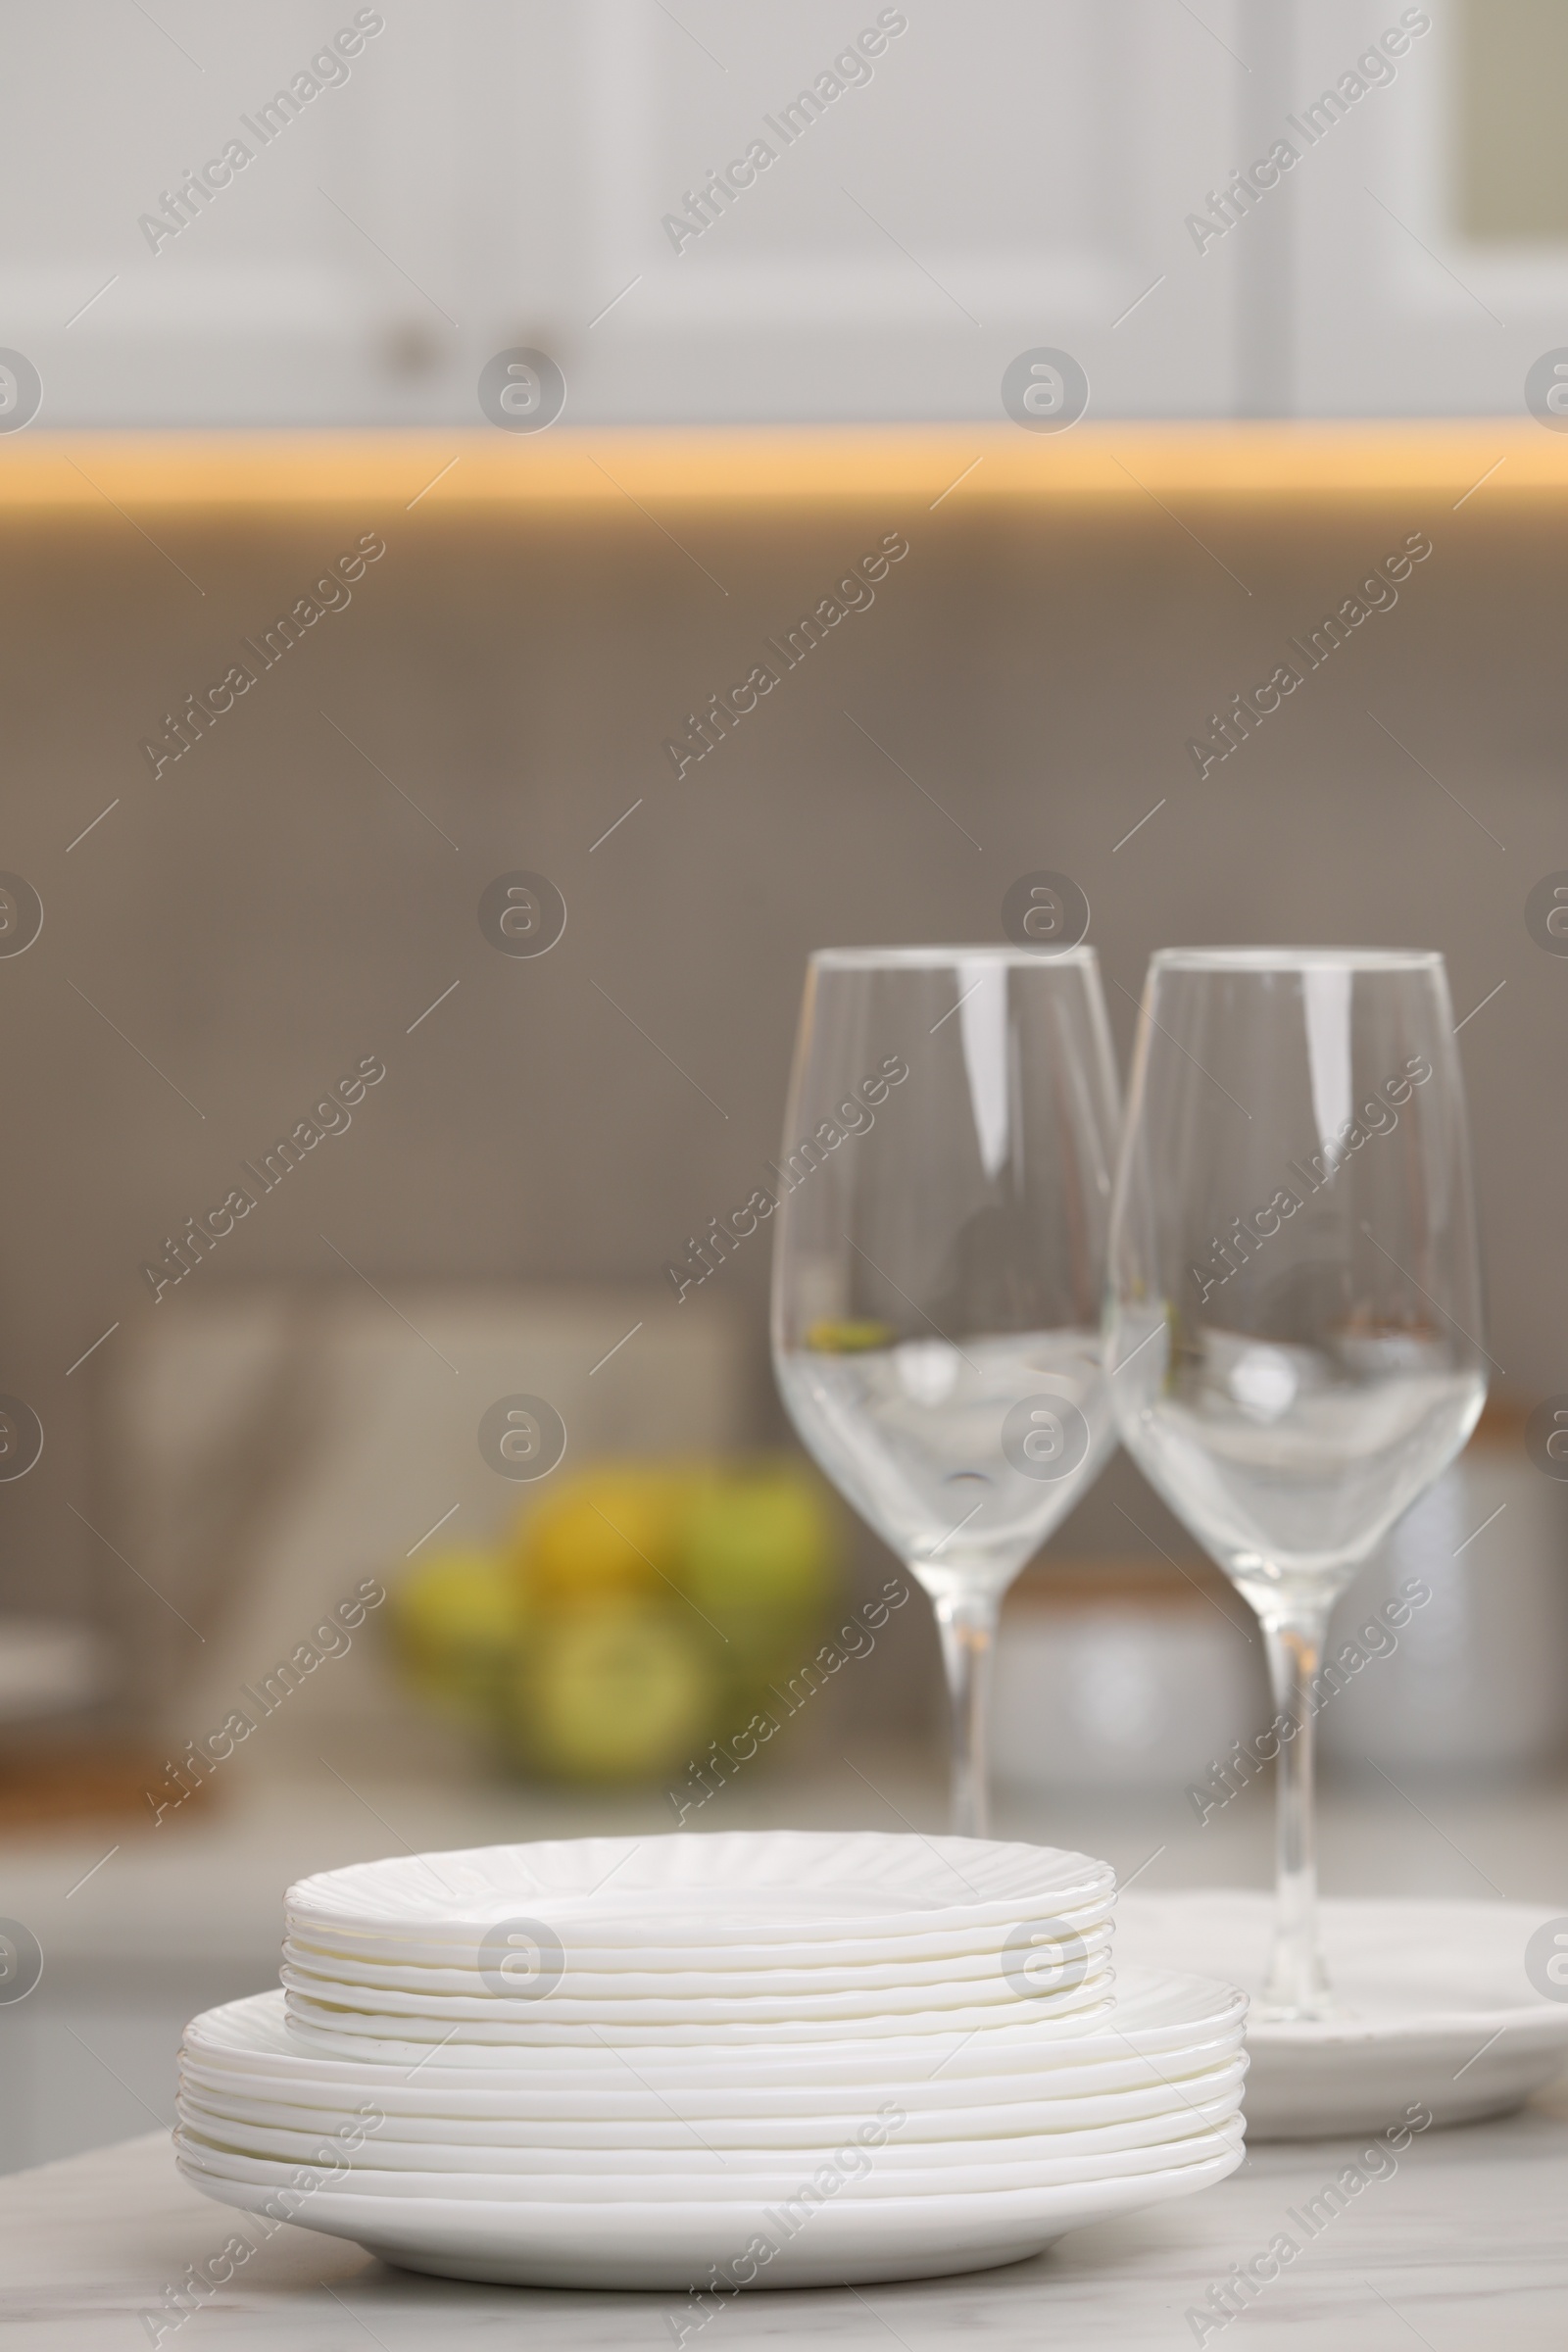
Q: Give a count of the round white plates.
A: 13